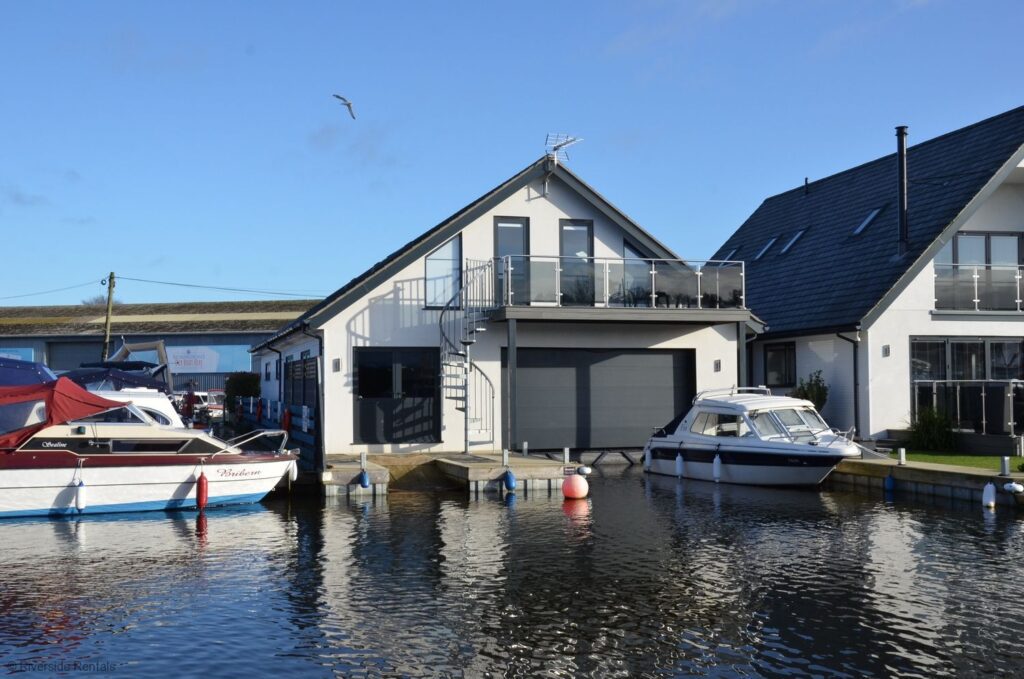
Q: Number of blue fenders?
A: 3